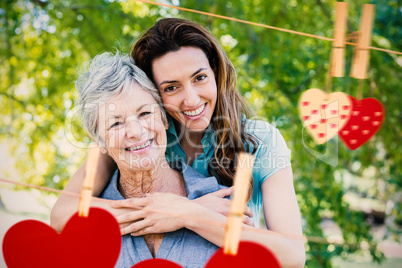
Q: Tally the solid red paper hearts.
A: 2